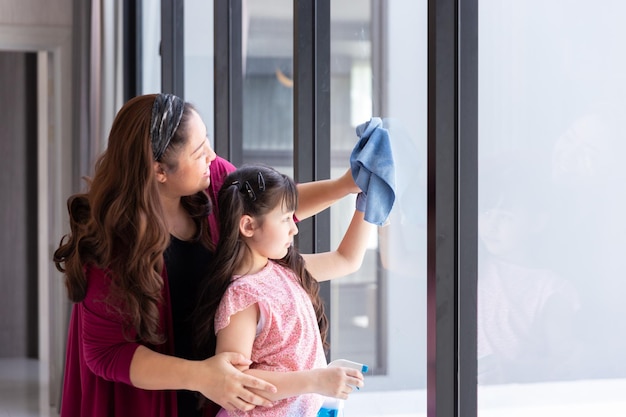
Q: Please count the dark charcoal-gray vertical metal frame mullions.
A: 5